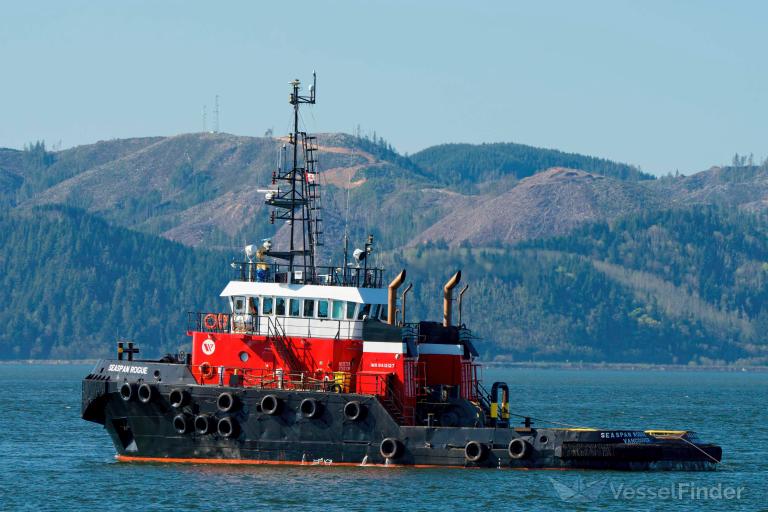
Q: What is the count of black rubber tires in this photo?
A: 13